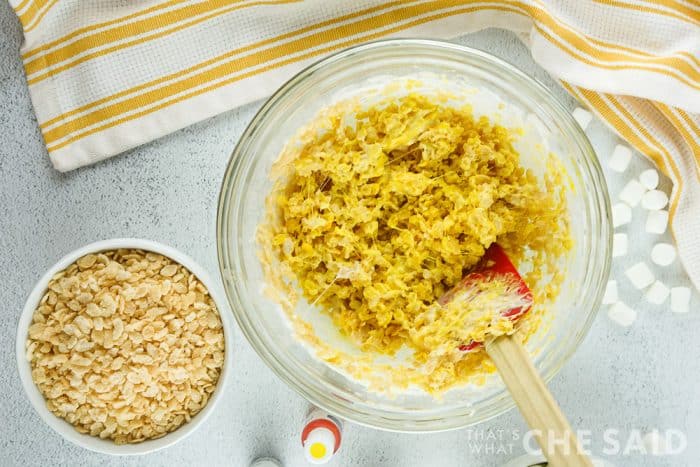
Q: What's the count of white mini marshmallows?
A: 14